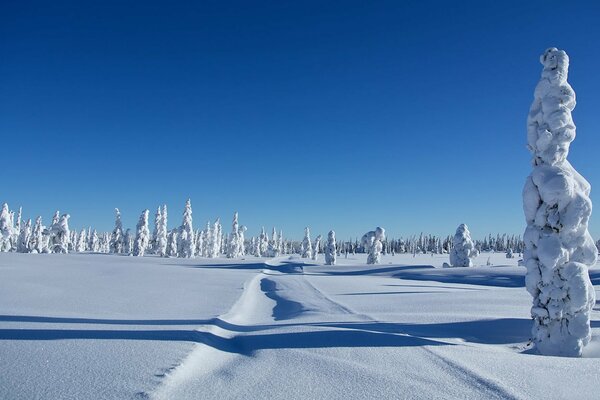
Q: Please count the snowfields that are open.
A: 1